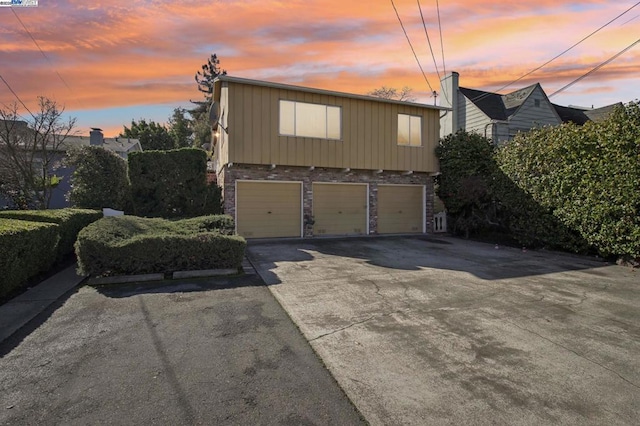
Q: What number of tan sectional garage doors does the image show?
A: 3